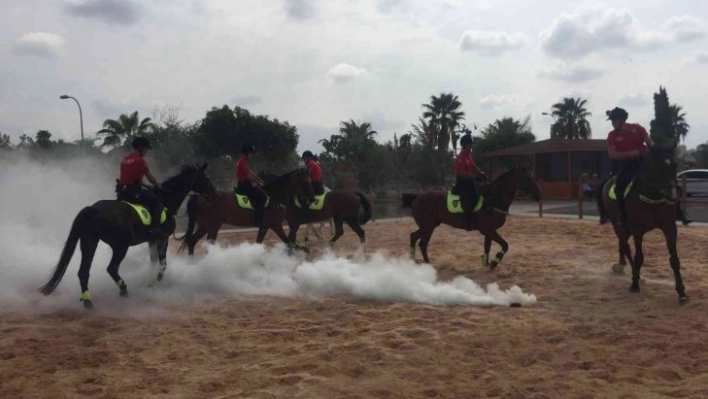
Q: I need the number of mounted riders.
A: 5